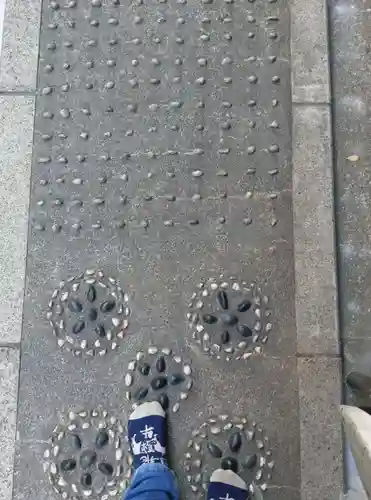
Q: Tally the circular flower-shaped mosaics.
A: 5